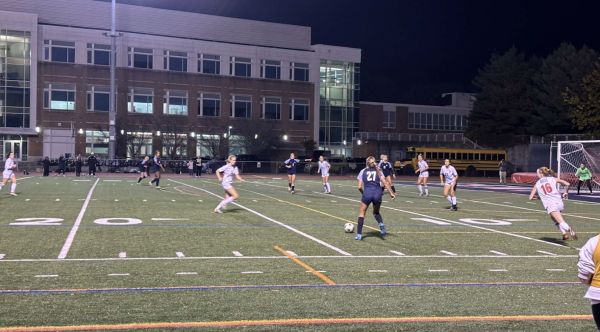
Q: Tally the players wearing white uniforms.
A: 6